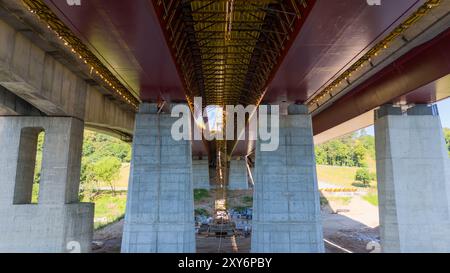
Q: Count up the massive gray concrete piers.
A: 4